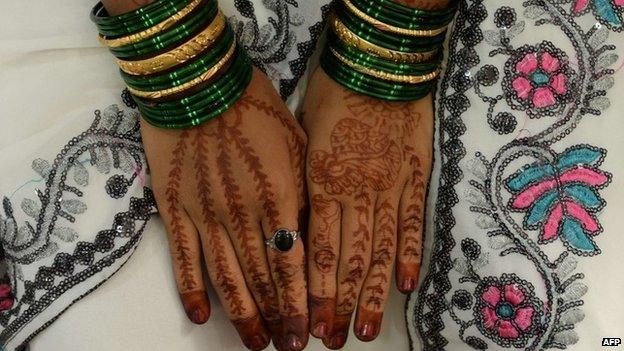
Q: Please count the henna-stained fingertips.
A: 8